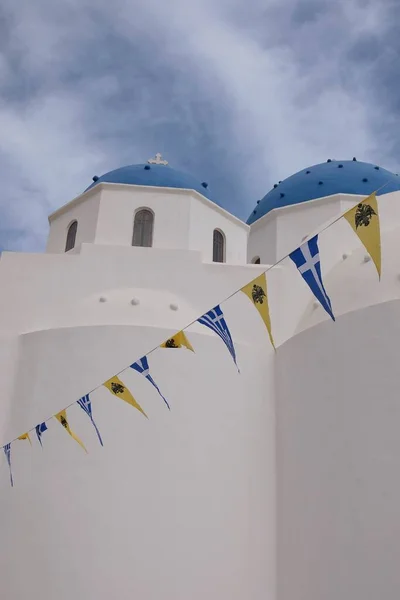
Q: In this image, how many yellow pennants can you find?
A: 6